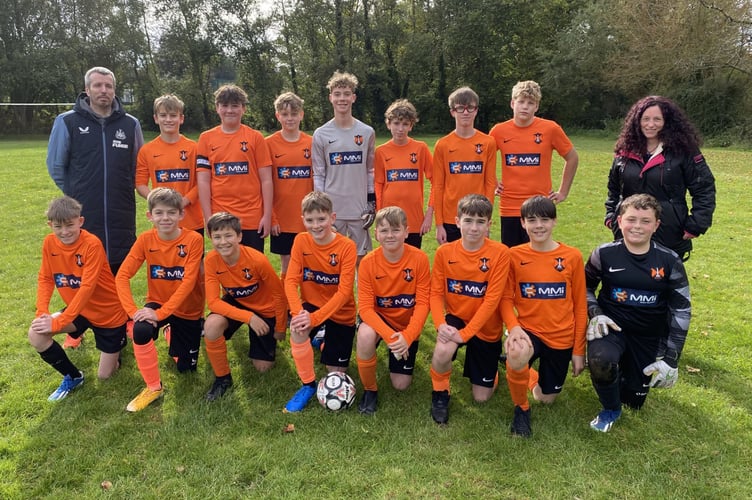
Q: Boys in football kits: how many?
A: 15